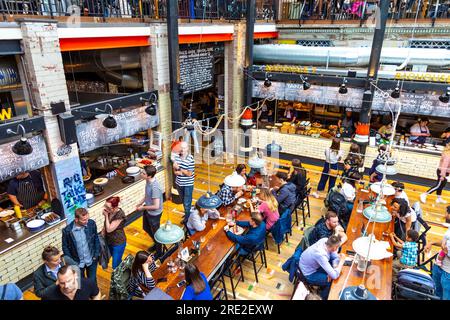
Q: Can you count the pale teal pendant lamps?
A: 4